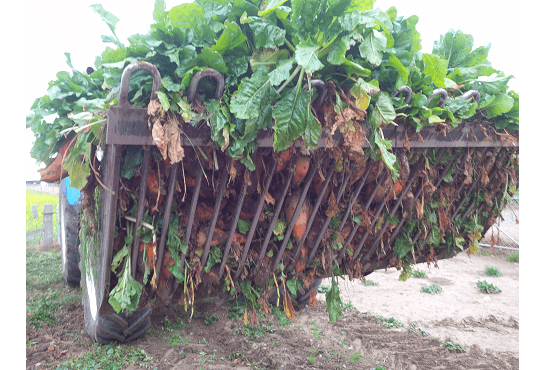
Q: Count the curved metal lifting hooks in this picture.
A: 6